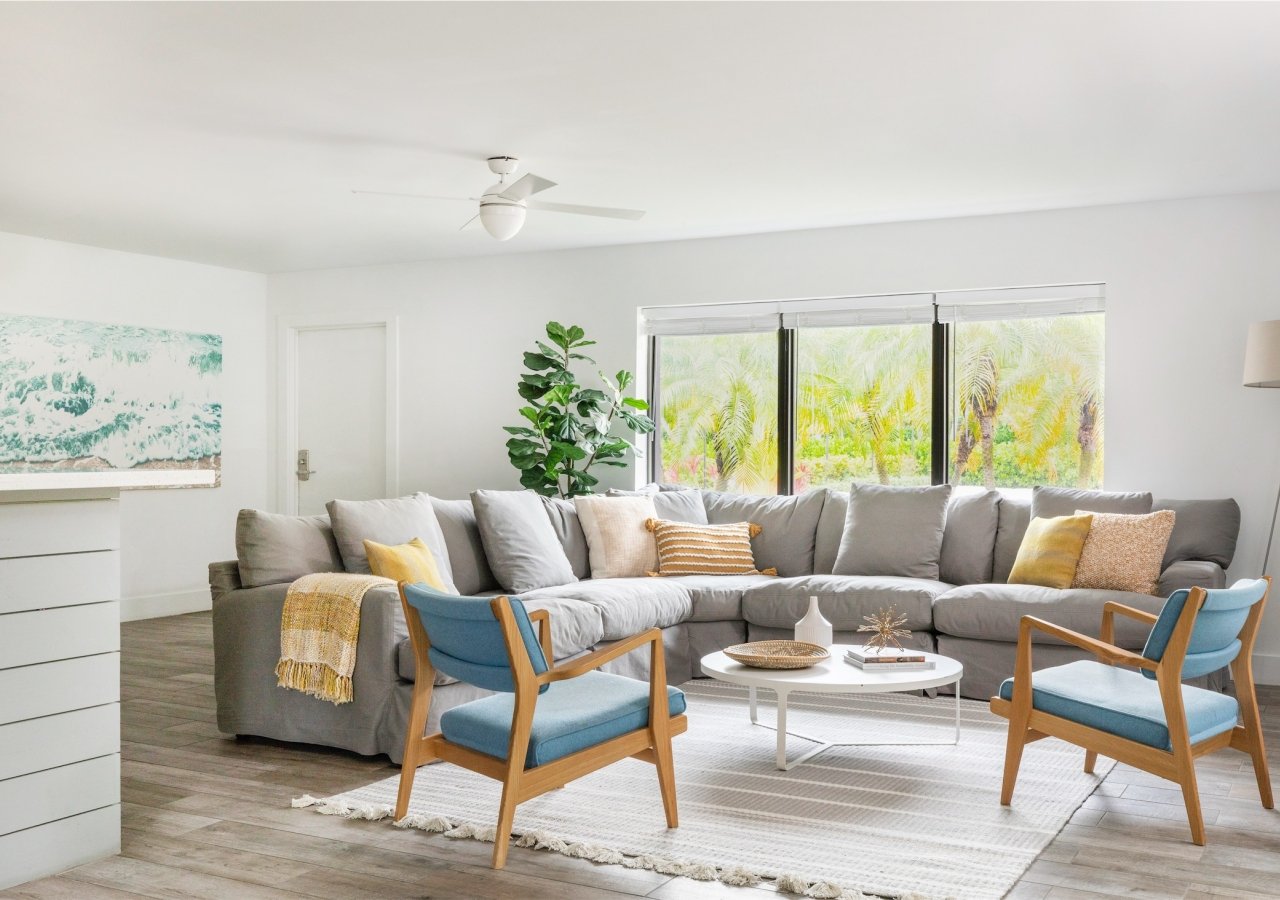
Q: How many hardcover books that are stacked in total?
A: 2